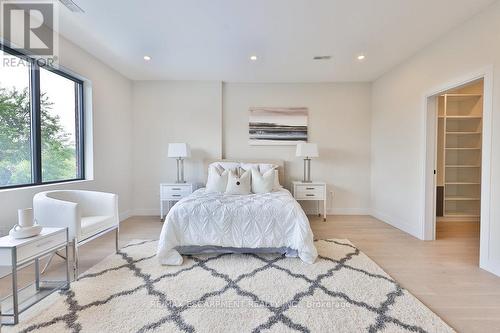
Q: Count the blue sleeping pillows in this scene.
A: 0